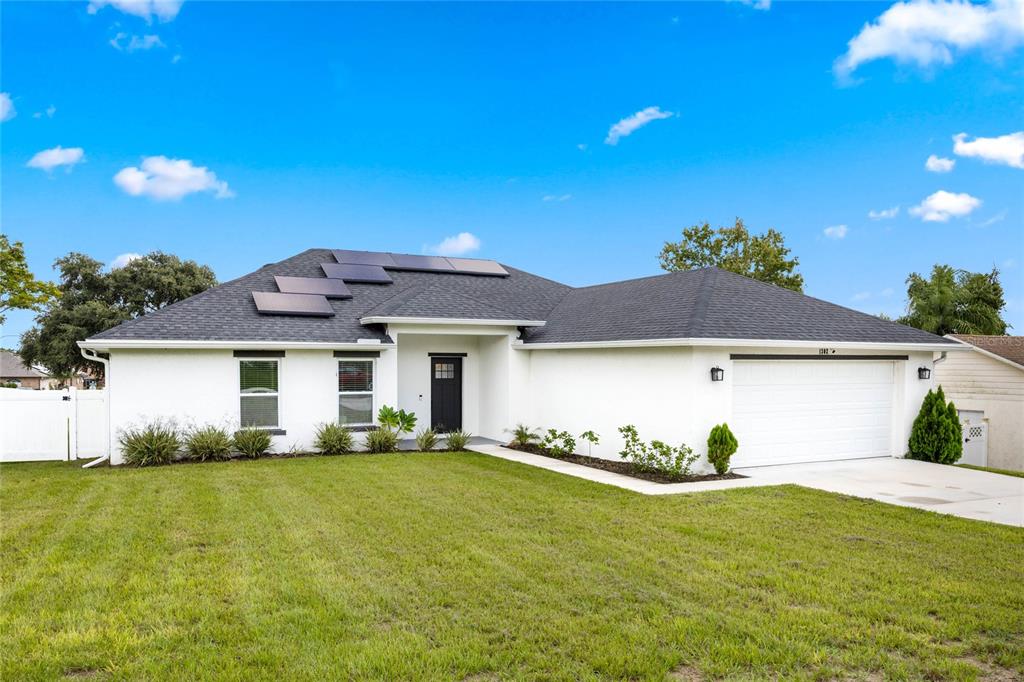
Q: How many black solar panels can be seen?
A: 6